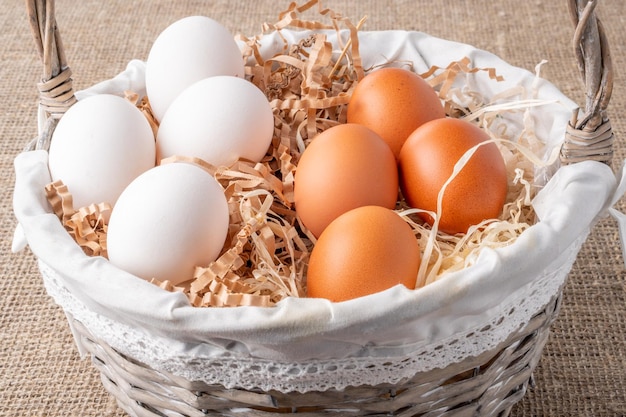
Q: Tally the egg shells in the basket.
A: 8